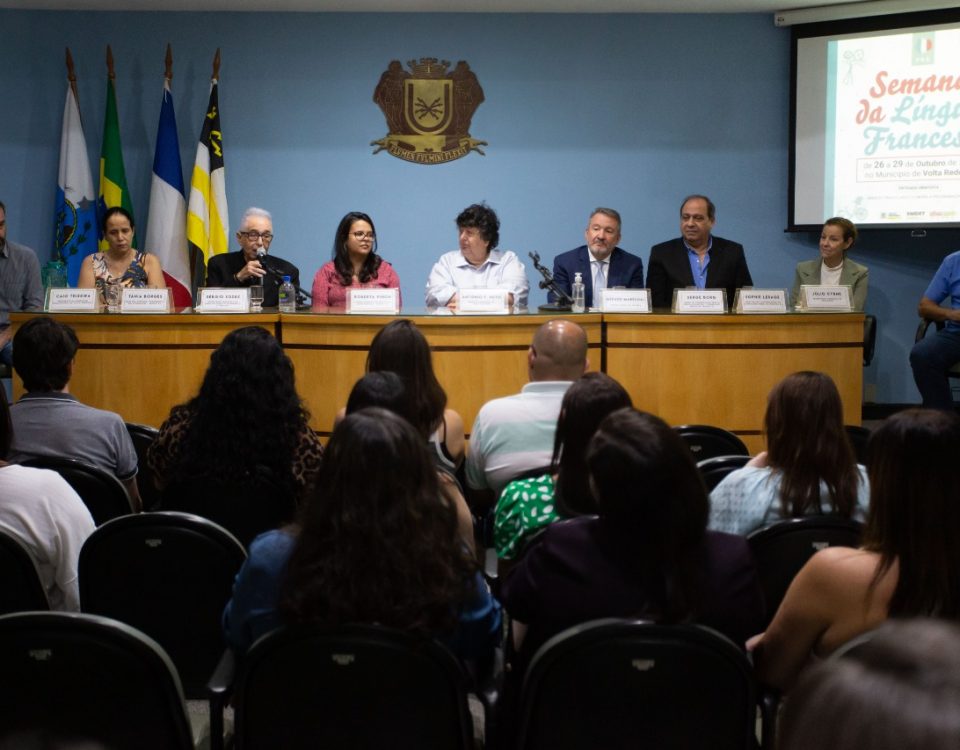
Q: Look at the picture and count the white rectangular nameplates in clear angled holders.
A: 9